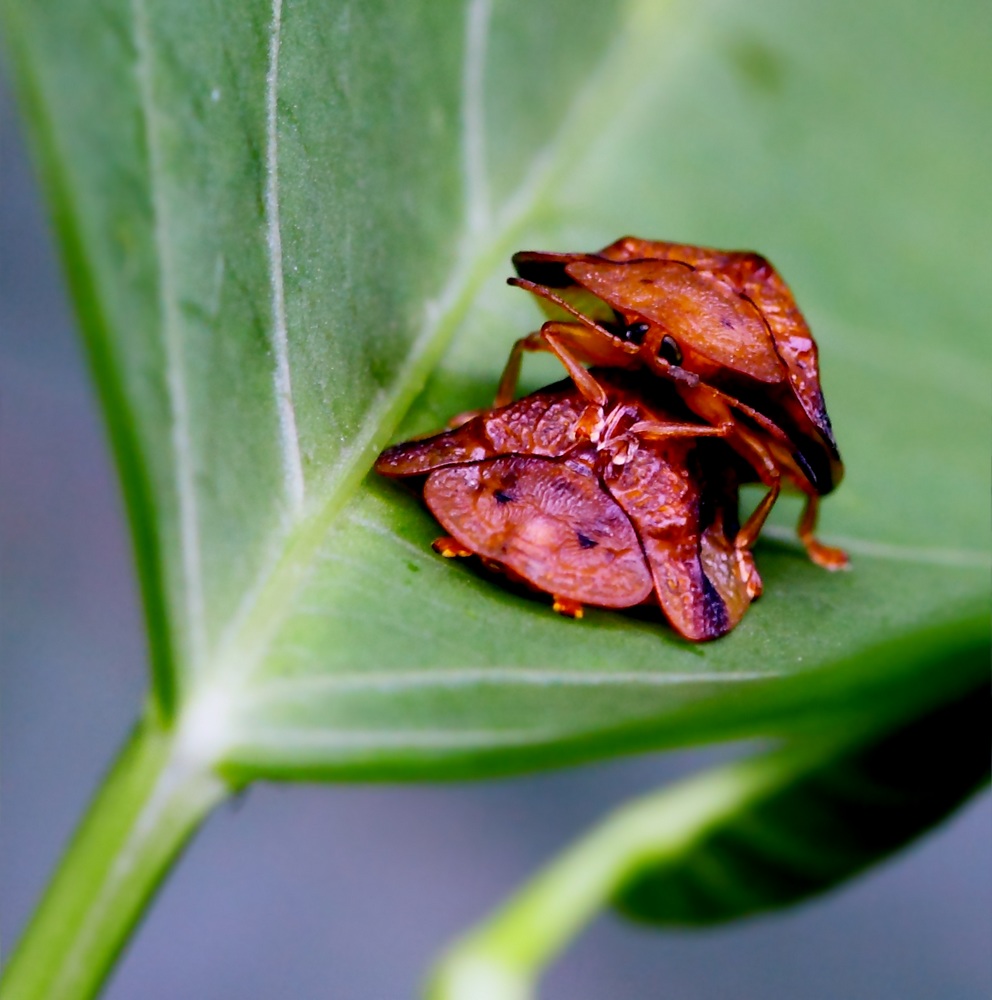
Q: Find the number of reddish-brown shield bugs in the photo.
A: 2